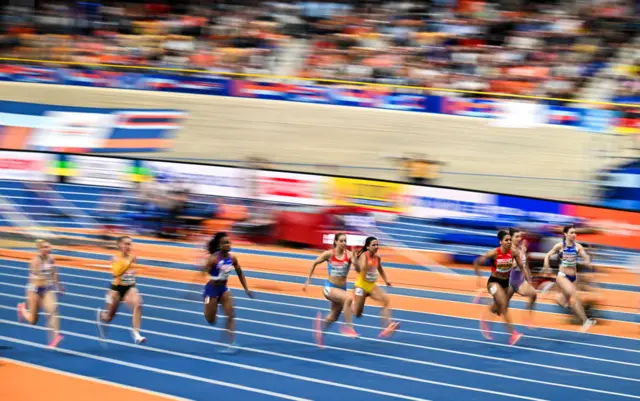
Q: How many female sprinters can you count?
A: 8